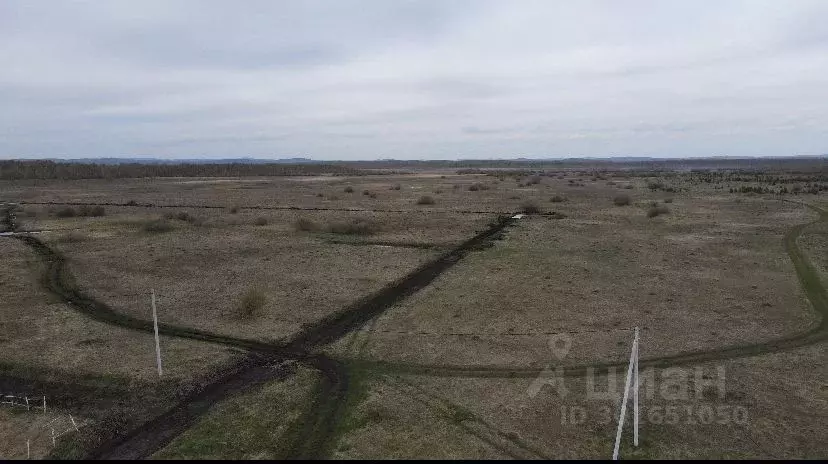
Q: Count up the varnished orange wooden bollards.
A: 0